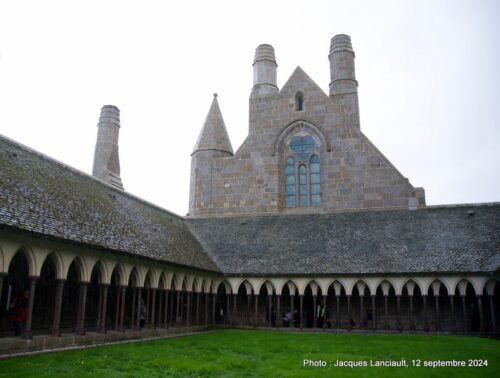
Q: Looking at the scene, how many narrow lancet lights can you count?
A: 3